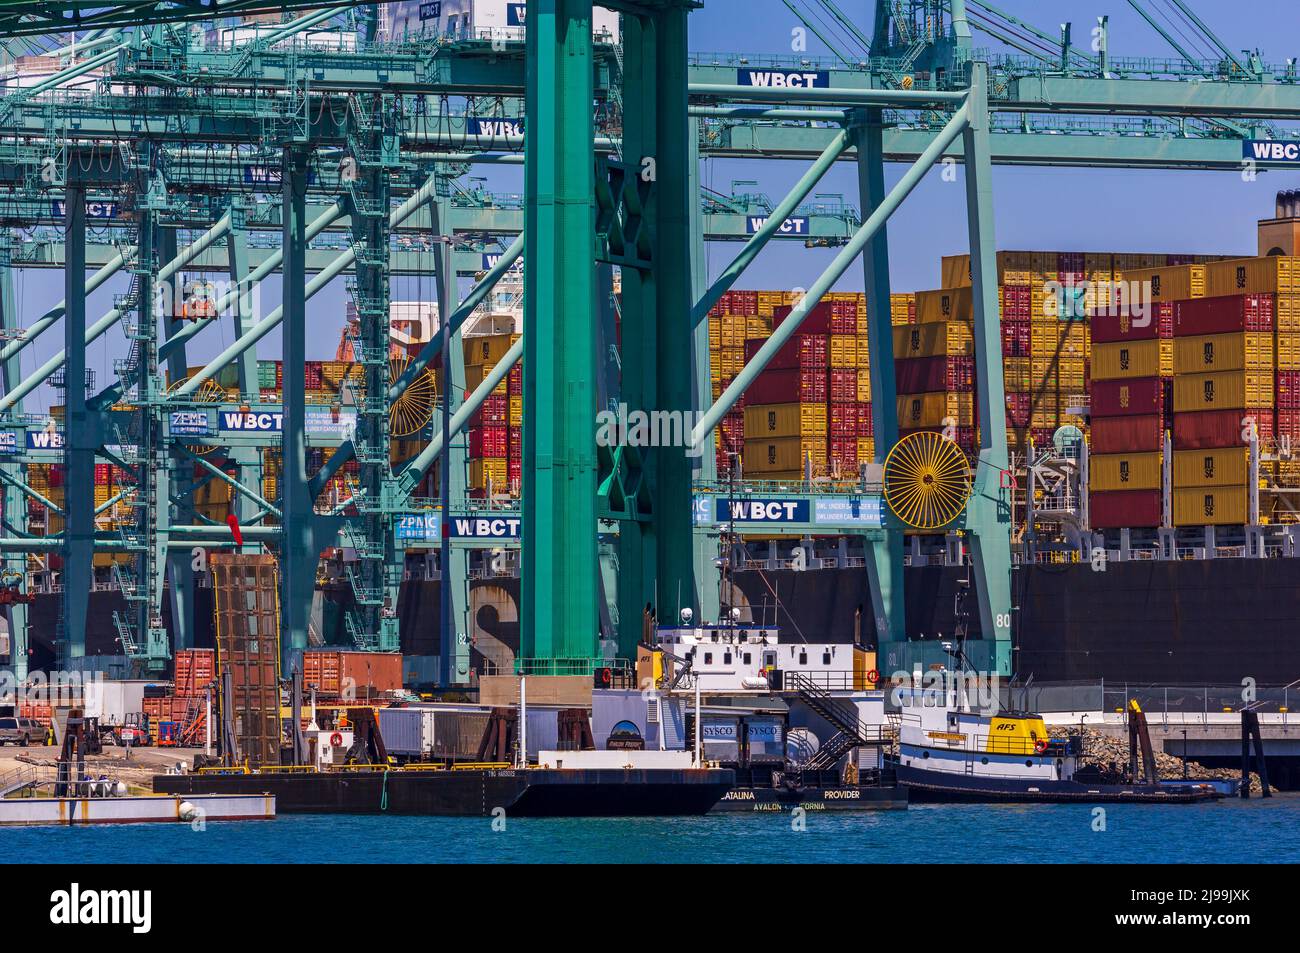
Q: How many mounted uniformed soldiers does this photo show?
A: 0